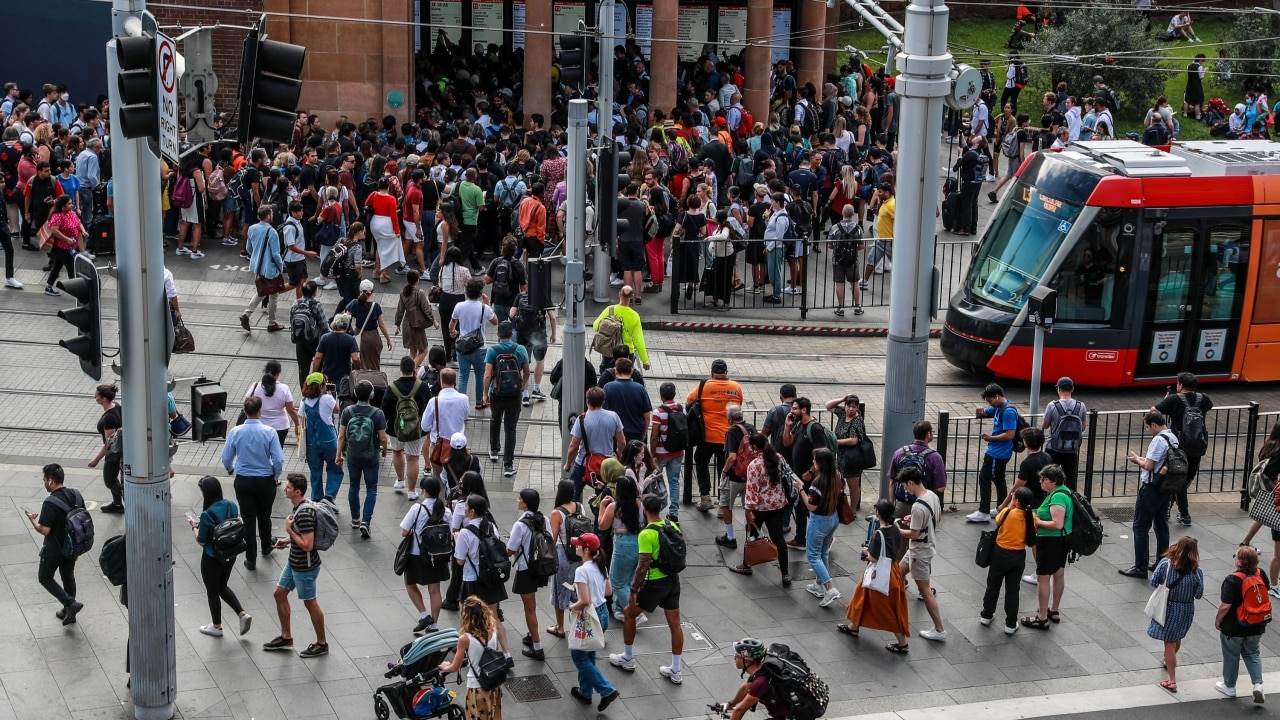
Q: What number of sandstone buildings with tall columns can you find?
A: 1